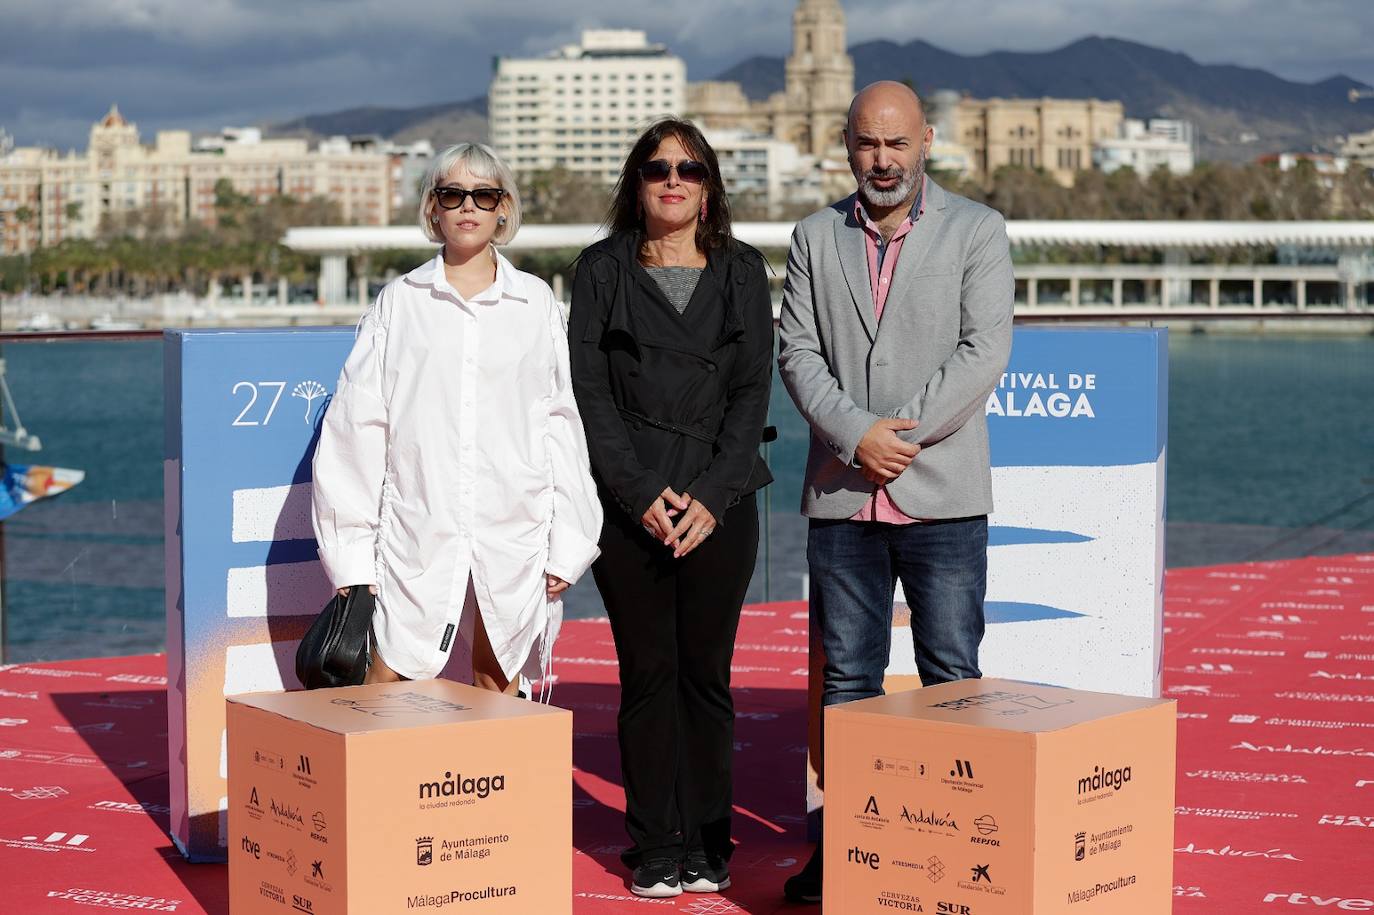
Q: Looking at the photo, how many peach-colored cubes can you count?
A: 2